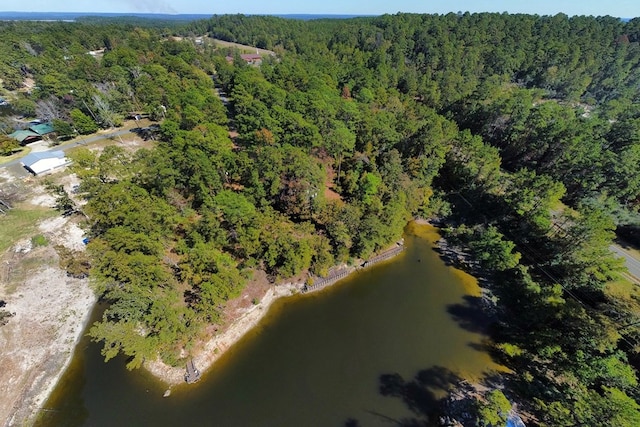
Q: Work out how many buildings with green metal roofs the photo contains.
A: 2